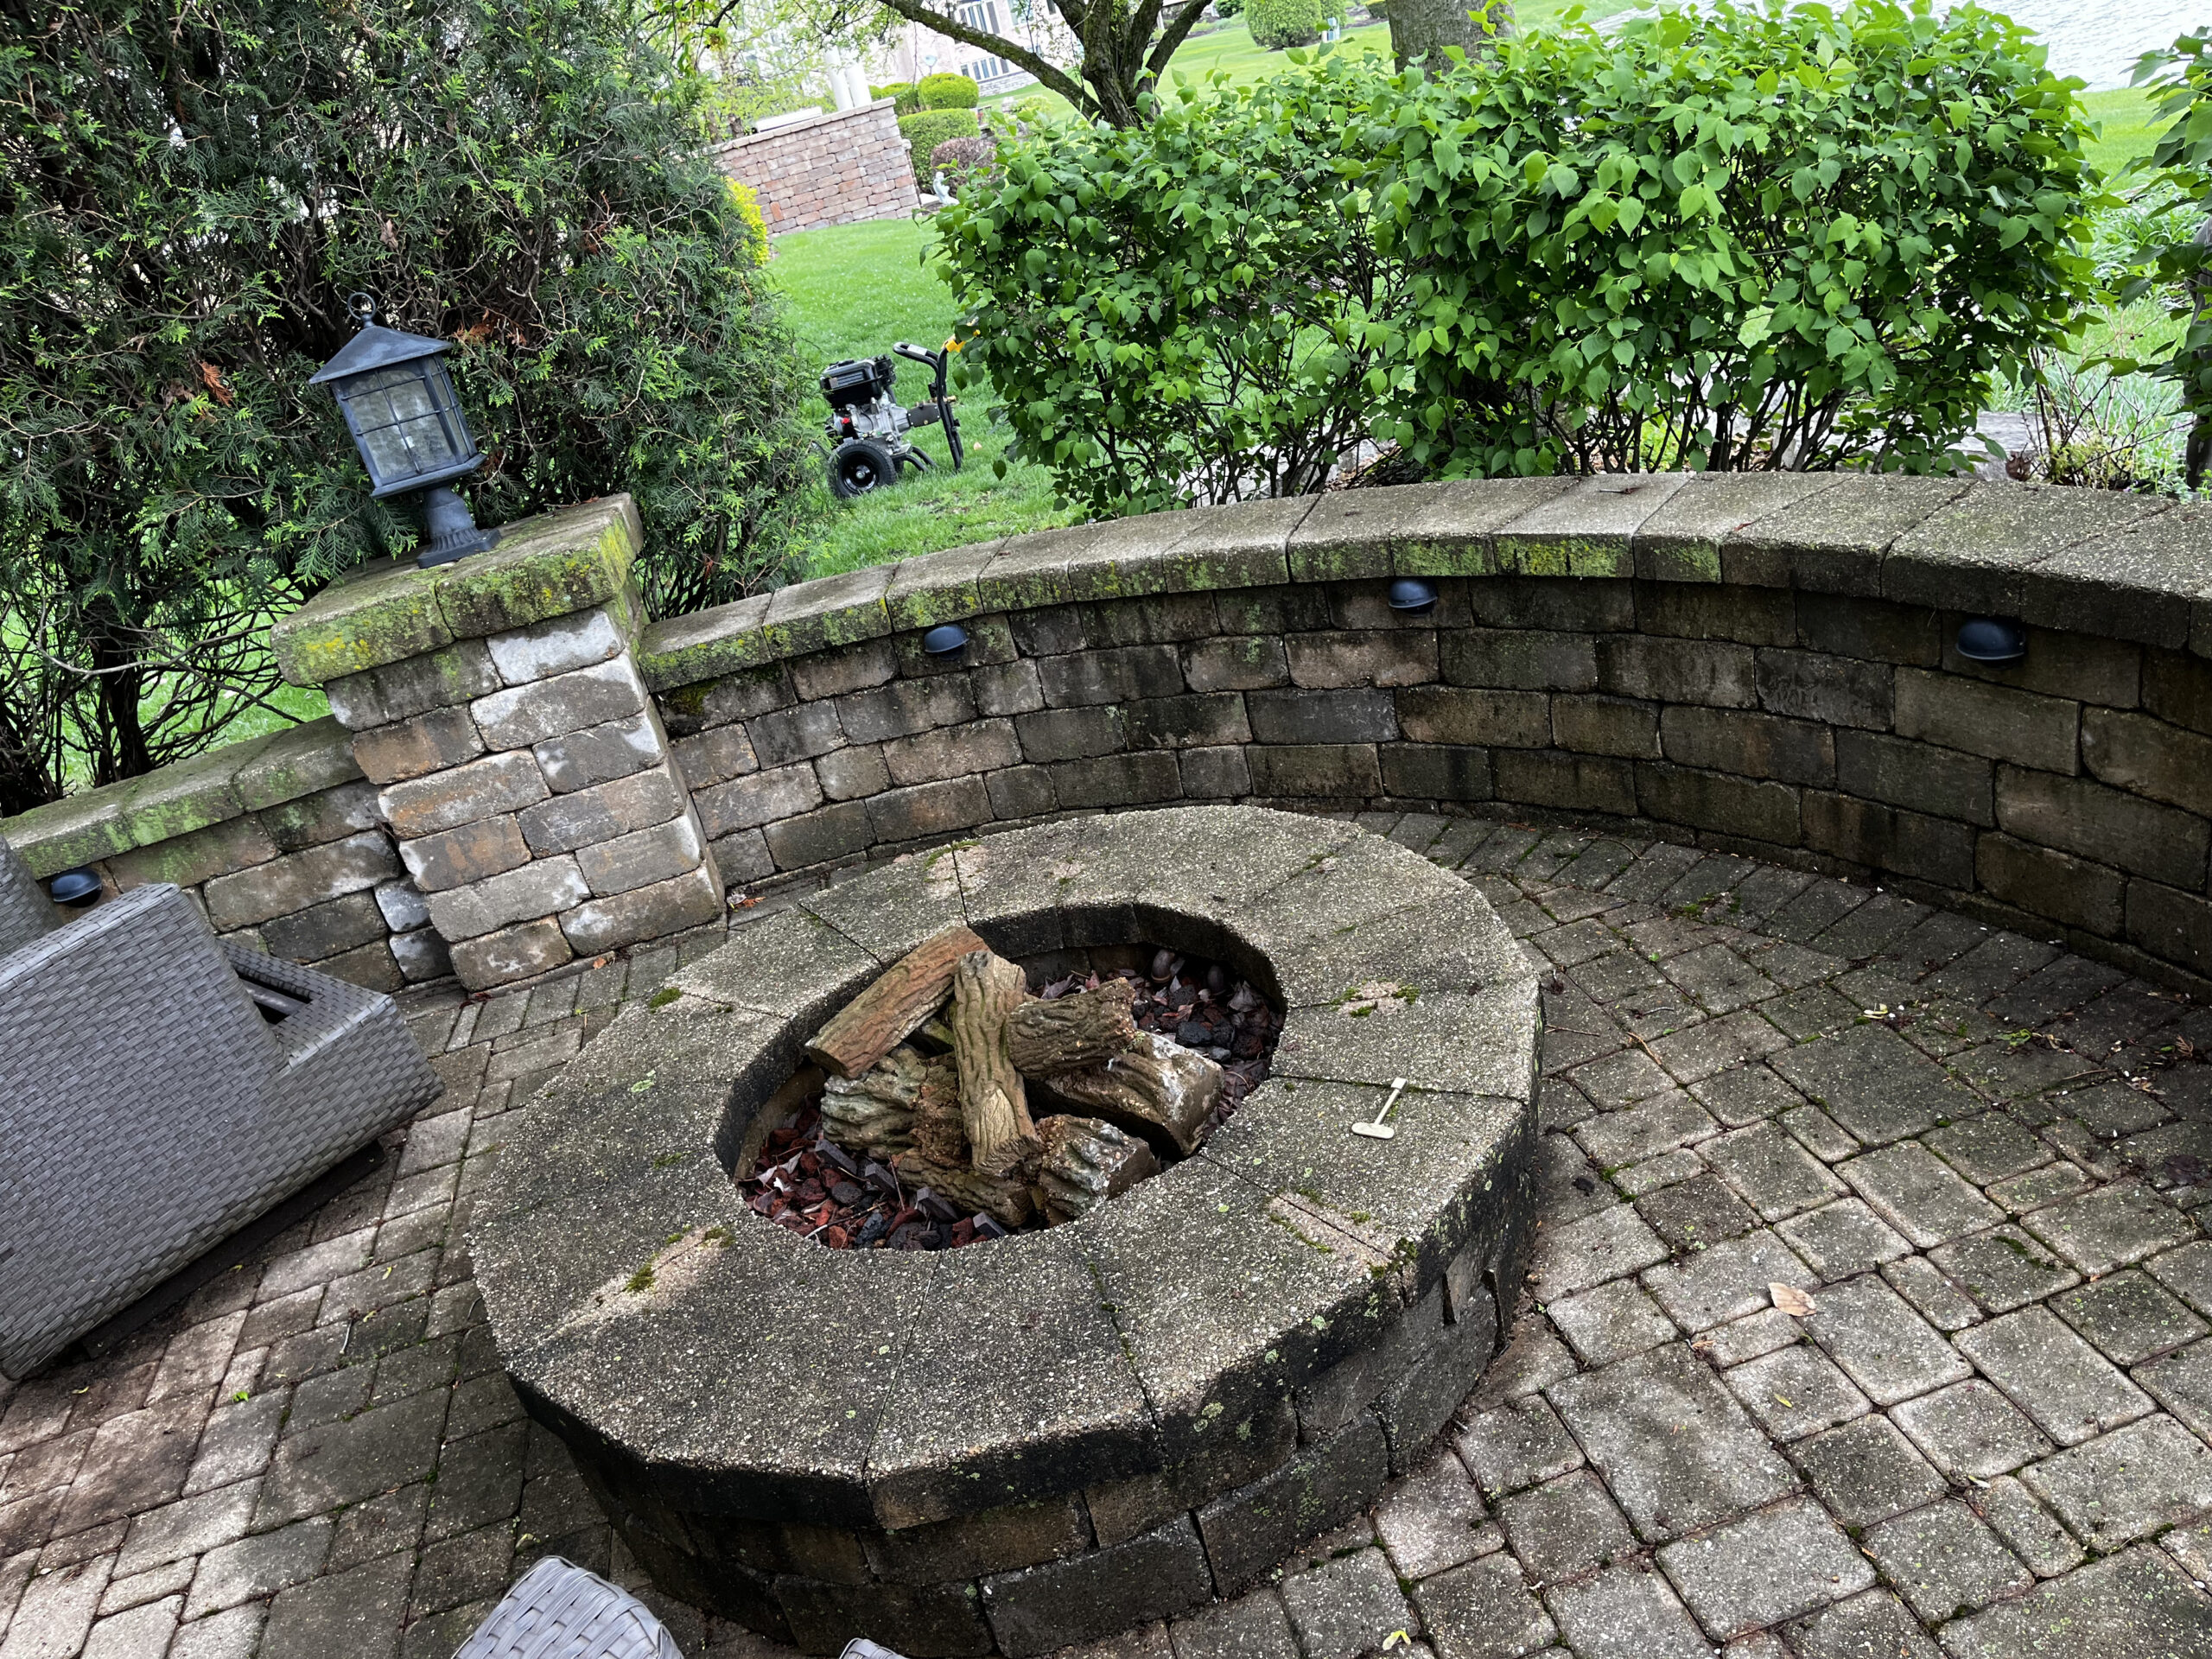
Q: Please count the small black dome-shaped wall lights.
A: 4